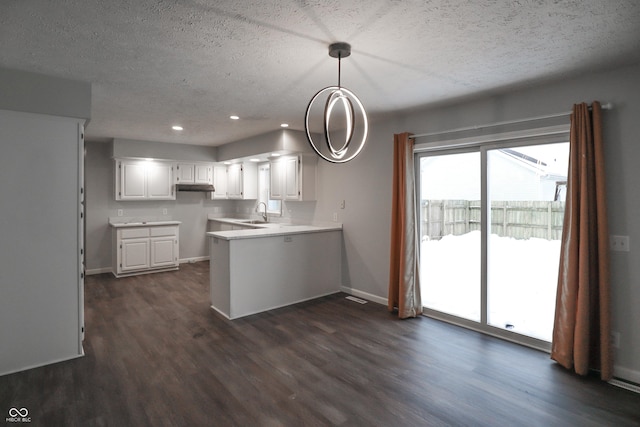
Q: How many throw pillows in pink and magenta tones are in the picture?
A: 0